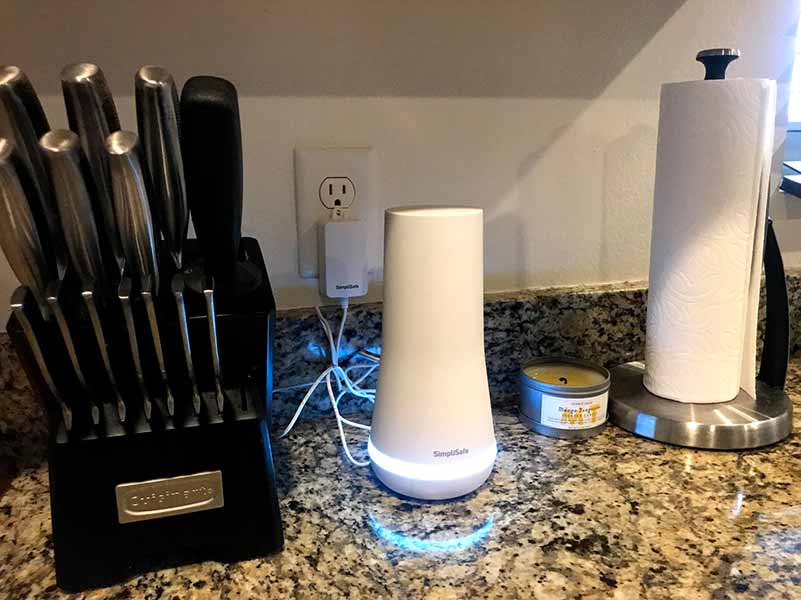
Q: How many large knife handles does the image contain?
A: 7